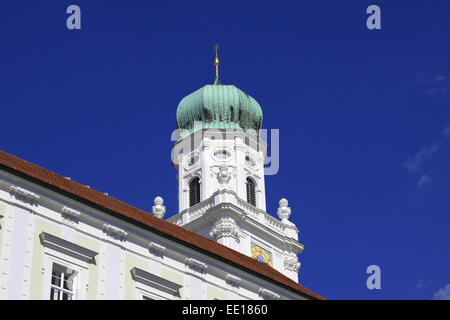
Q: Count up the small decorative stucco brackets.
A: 7